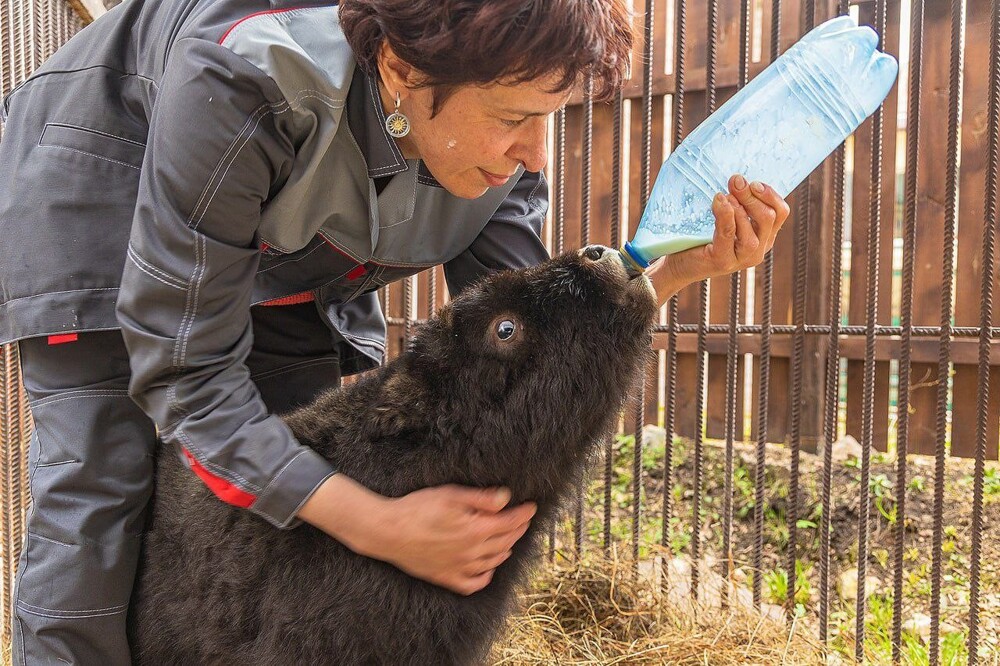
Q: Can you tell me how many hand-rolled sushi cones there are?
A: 0